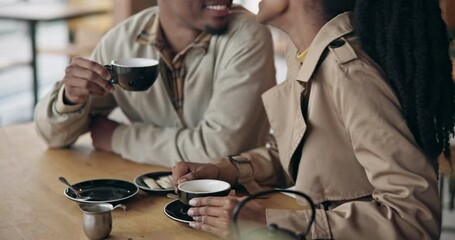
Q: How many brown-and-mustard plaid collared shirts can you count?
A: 1